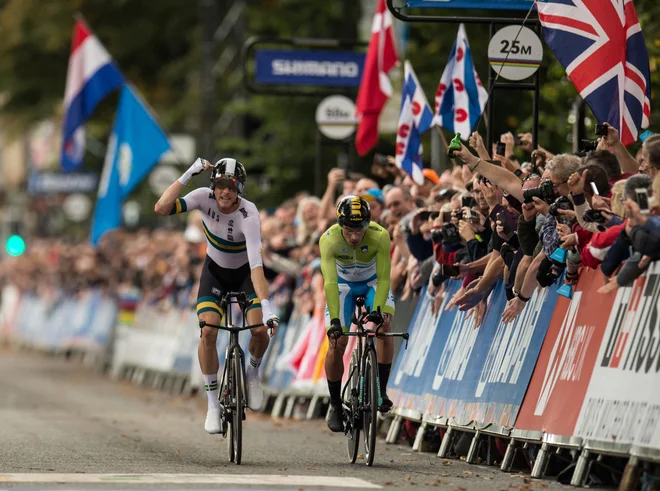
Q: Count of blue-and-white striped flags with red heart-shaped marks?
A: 2